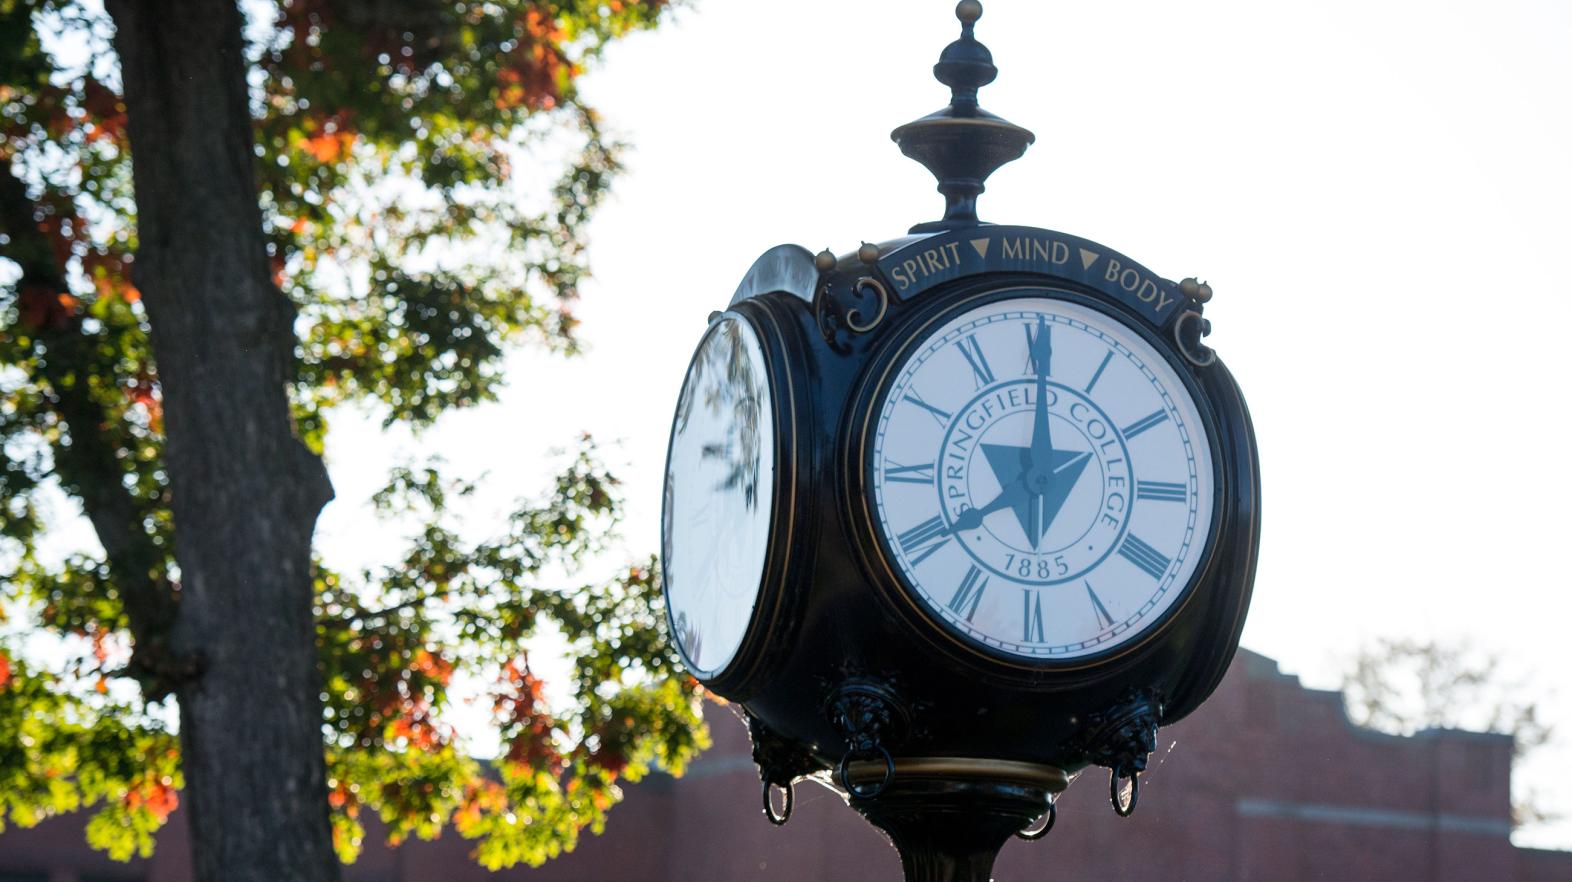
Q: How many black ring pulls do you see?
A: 4